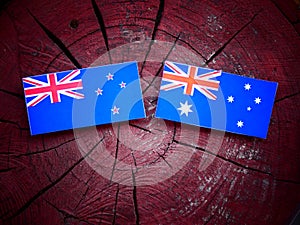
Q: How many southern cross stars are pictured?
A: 9